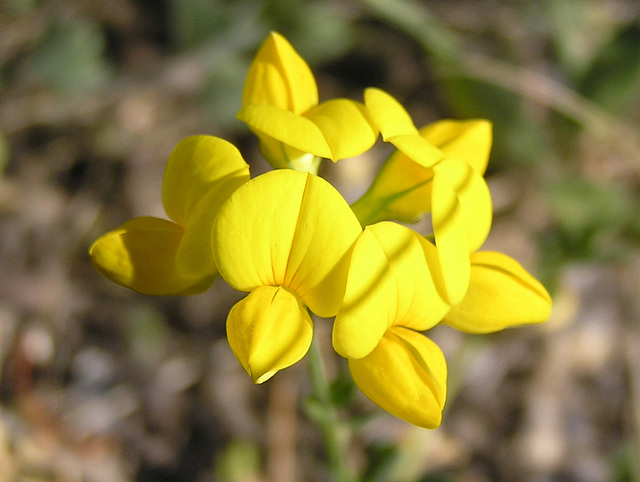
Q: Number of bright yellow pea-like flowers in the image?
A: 6